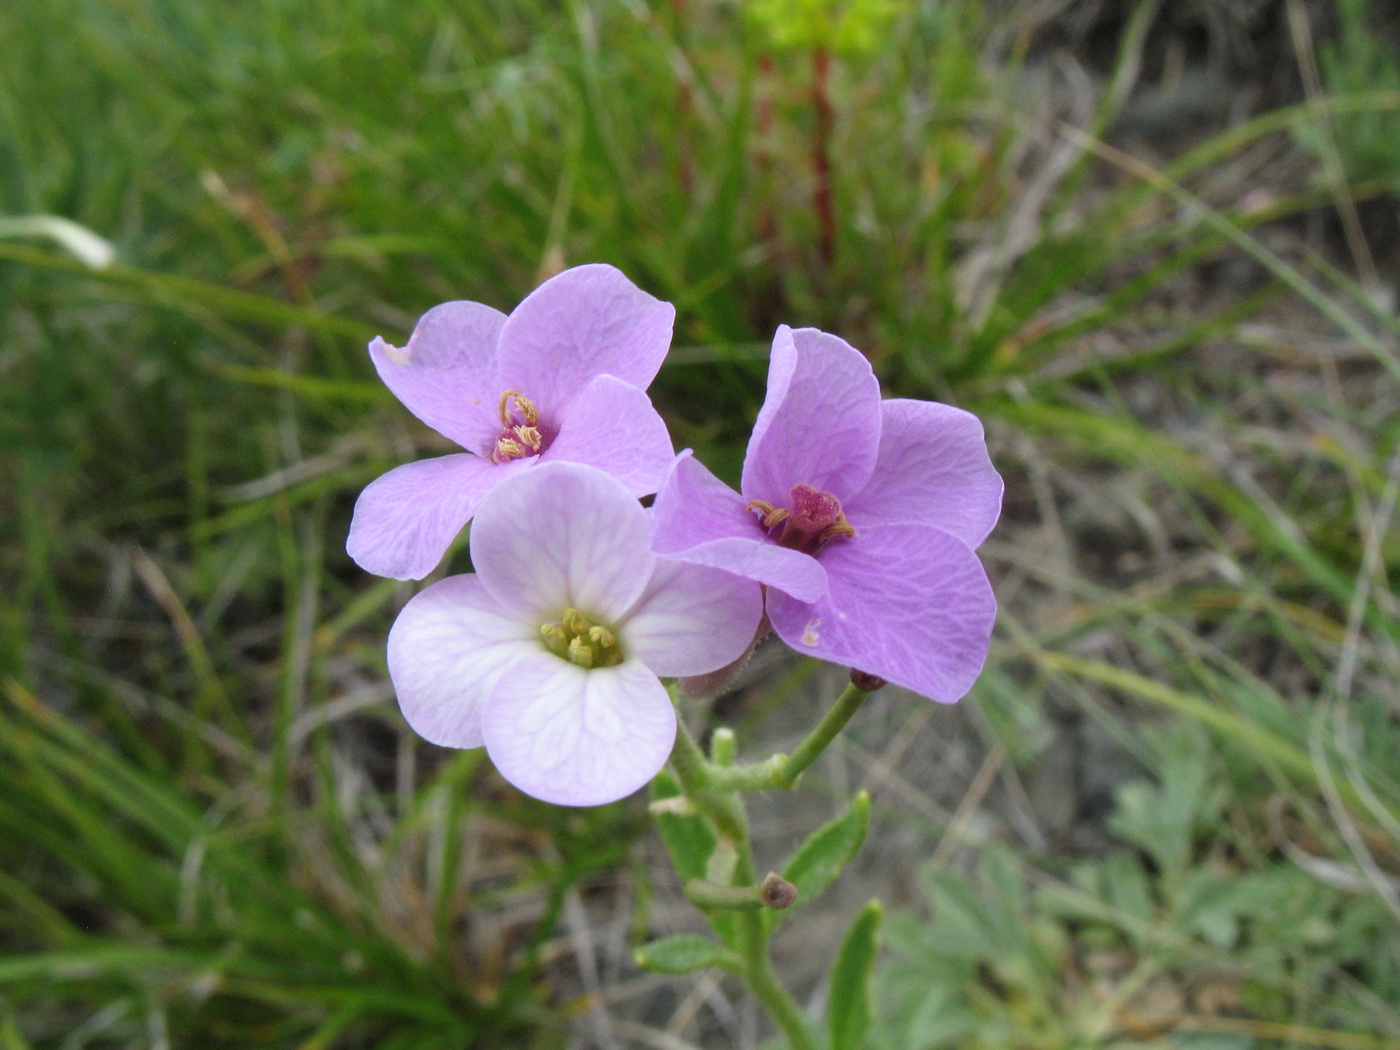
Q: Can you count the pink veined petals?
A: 12